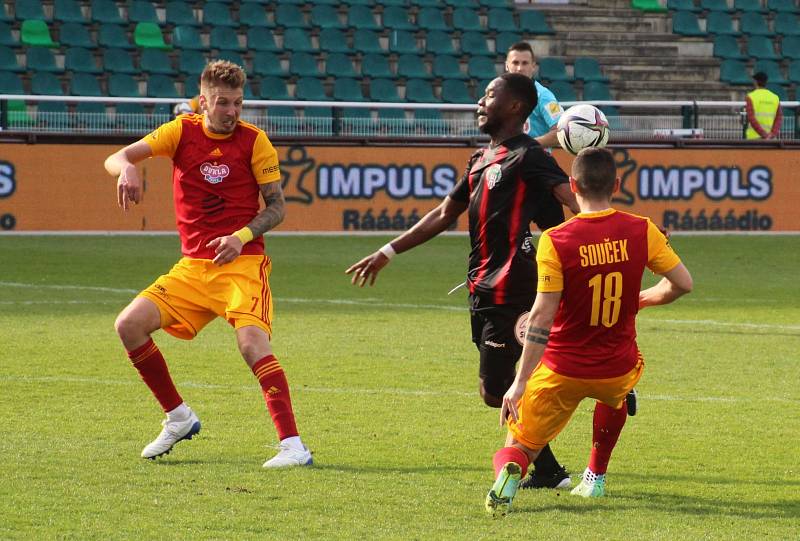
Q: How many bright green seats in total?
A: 4